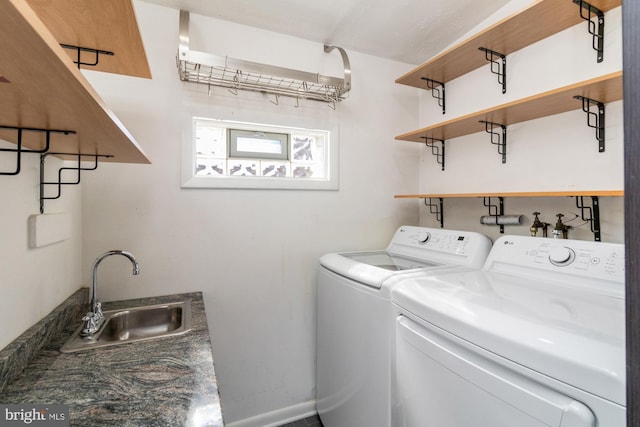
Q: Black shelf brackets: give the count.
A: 12